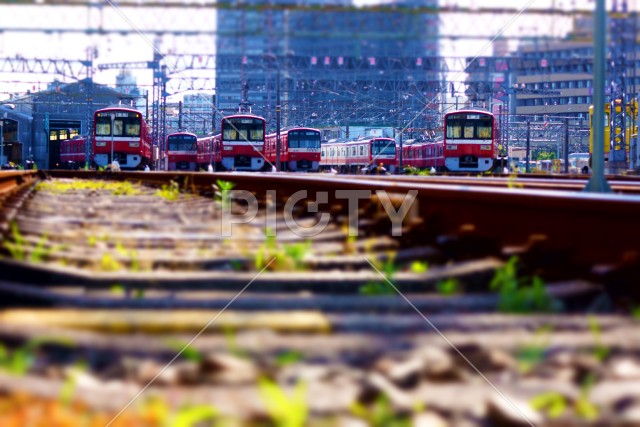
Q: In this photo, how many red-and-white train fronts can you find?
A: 6